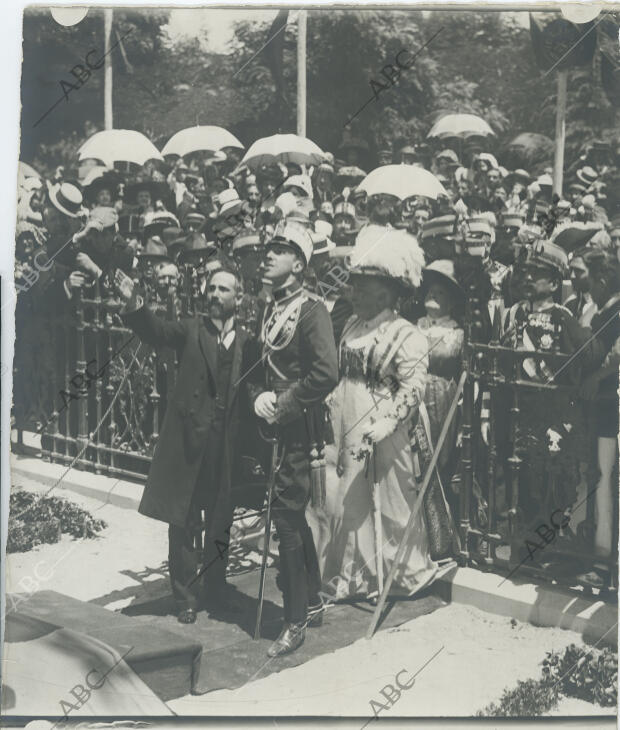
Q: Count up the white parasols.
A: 5